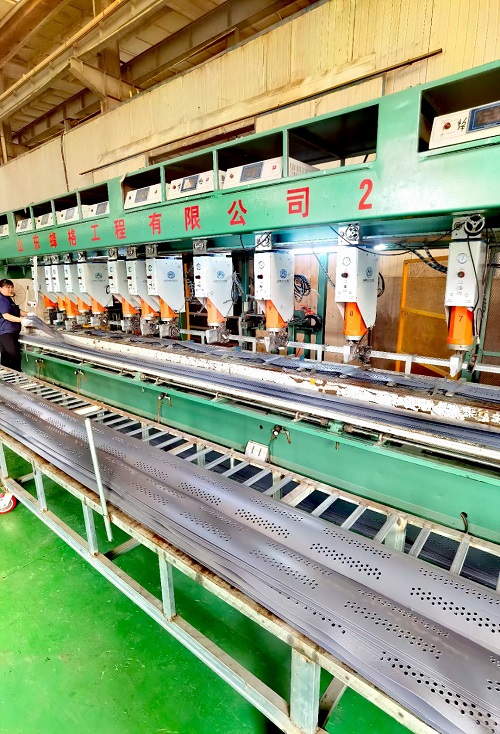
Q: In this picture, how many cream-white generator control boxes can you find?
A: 9